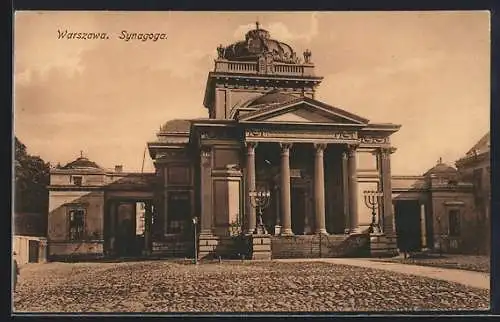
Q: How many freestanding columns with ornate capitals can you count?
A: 4